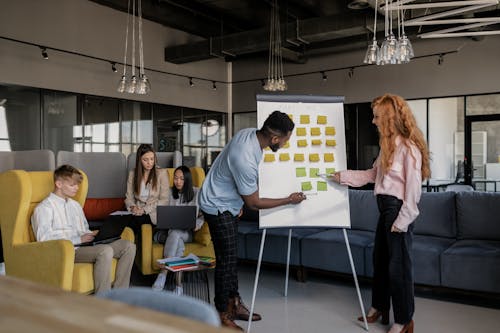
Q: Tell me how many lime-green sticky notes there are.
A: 5